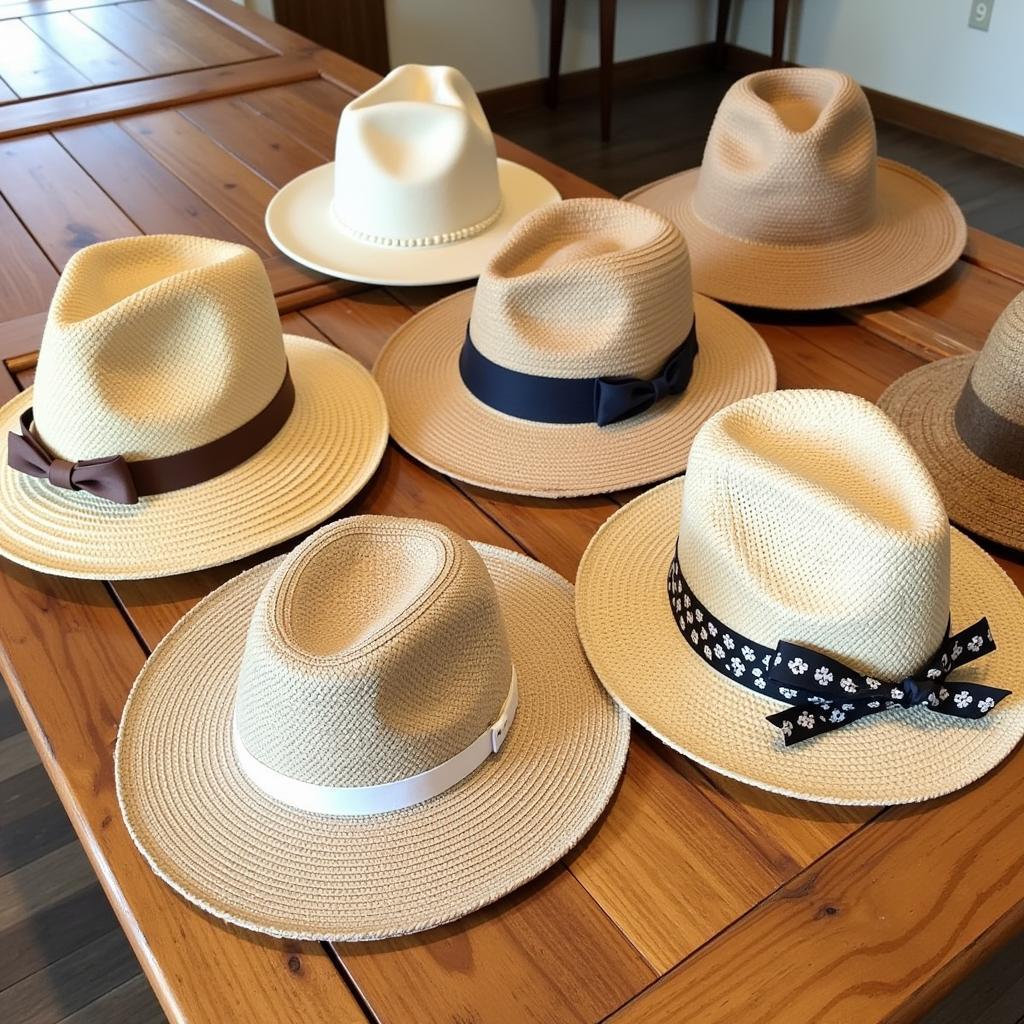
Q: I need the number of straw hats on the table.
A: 6